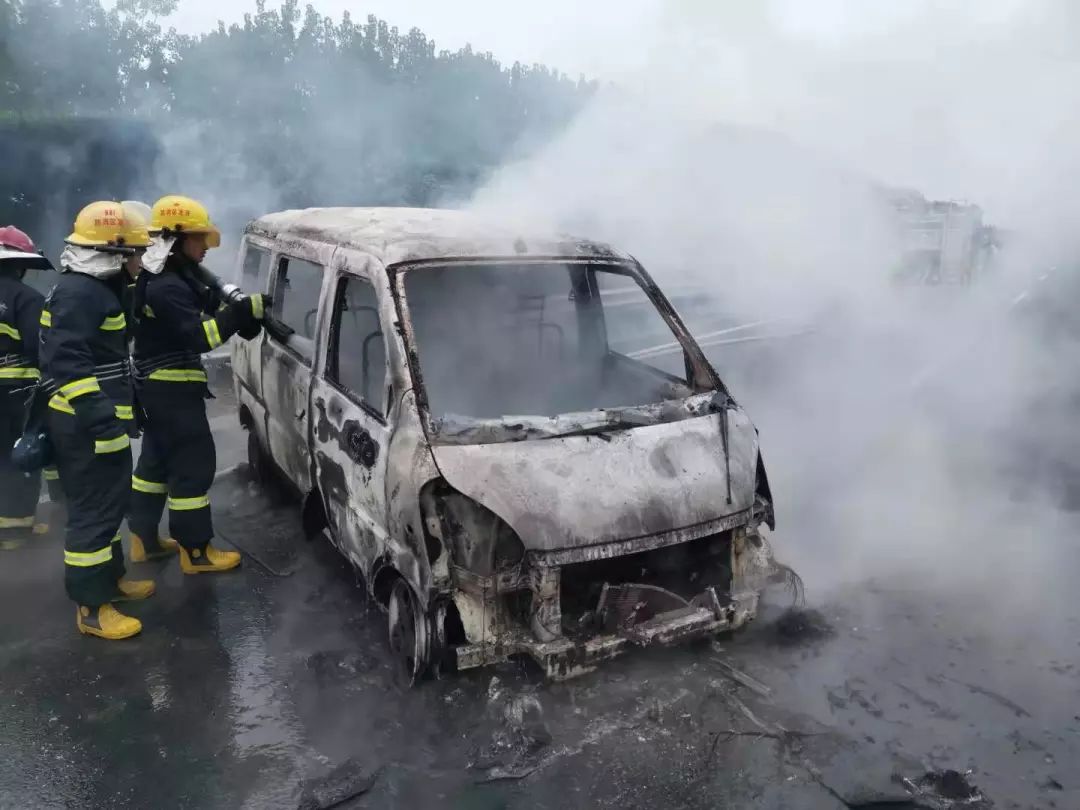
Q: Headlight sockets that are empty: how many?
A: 2